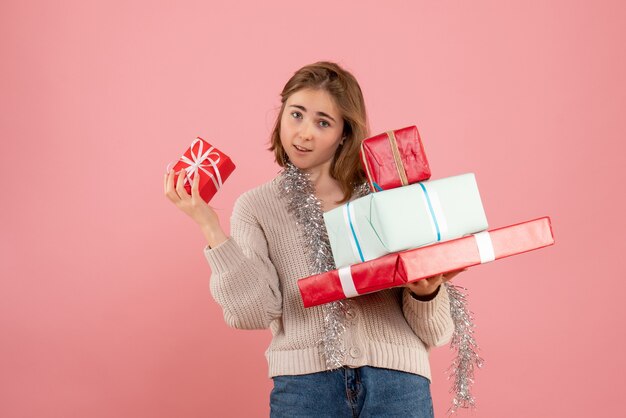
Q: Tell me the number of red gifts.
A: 3